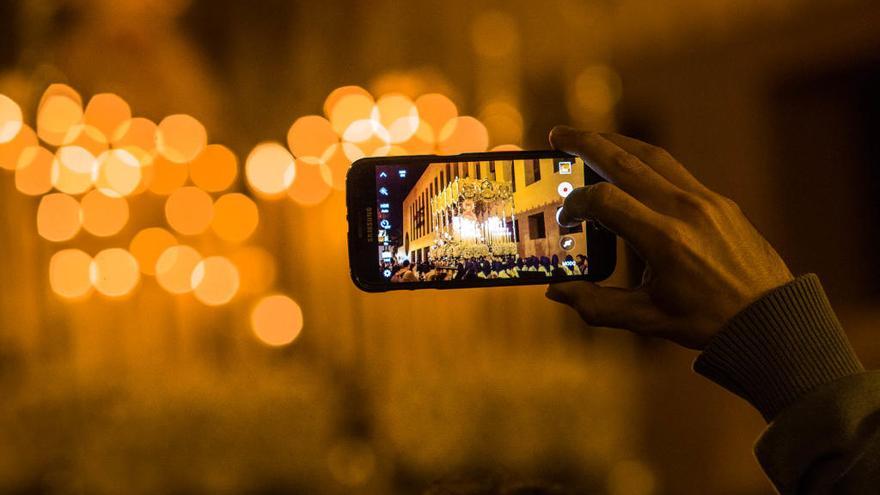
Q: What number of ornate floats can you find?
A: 1